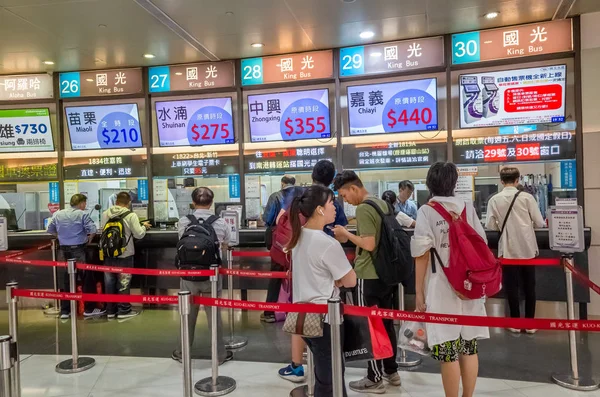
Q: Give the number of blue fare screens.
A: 4